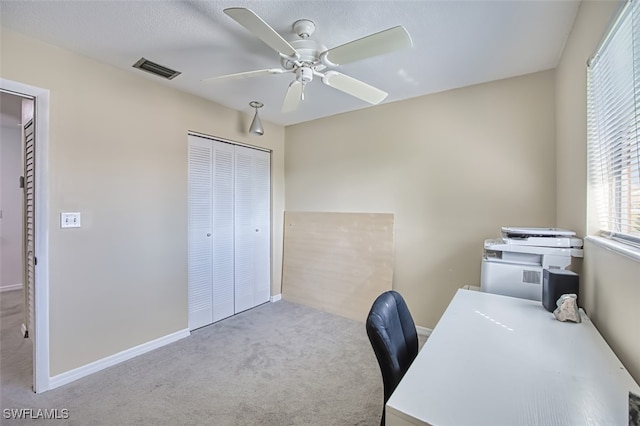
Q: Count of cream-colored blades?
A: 5